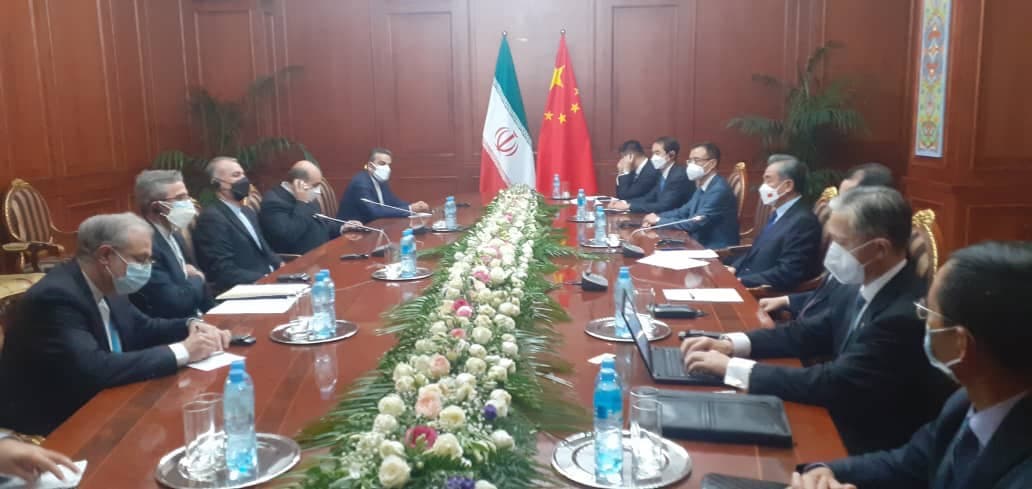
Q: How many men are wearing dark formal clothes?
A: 12